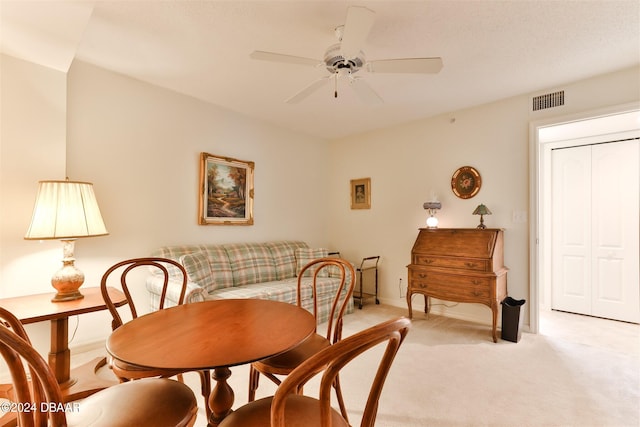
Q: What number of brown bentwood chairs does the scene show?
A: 4